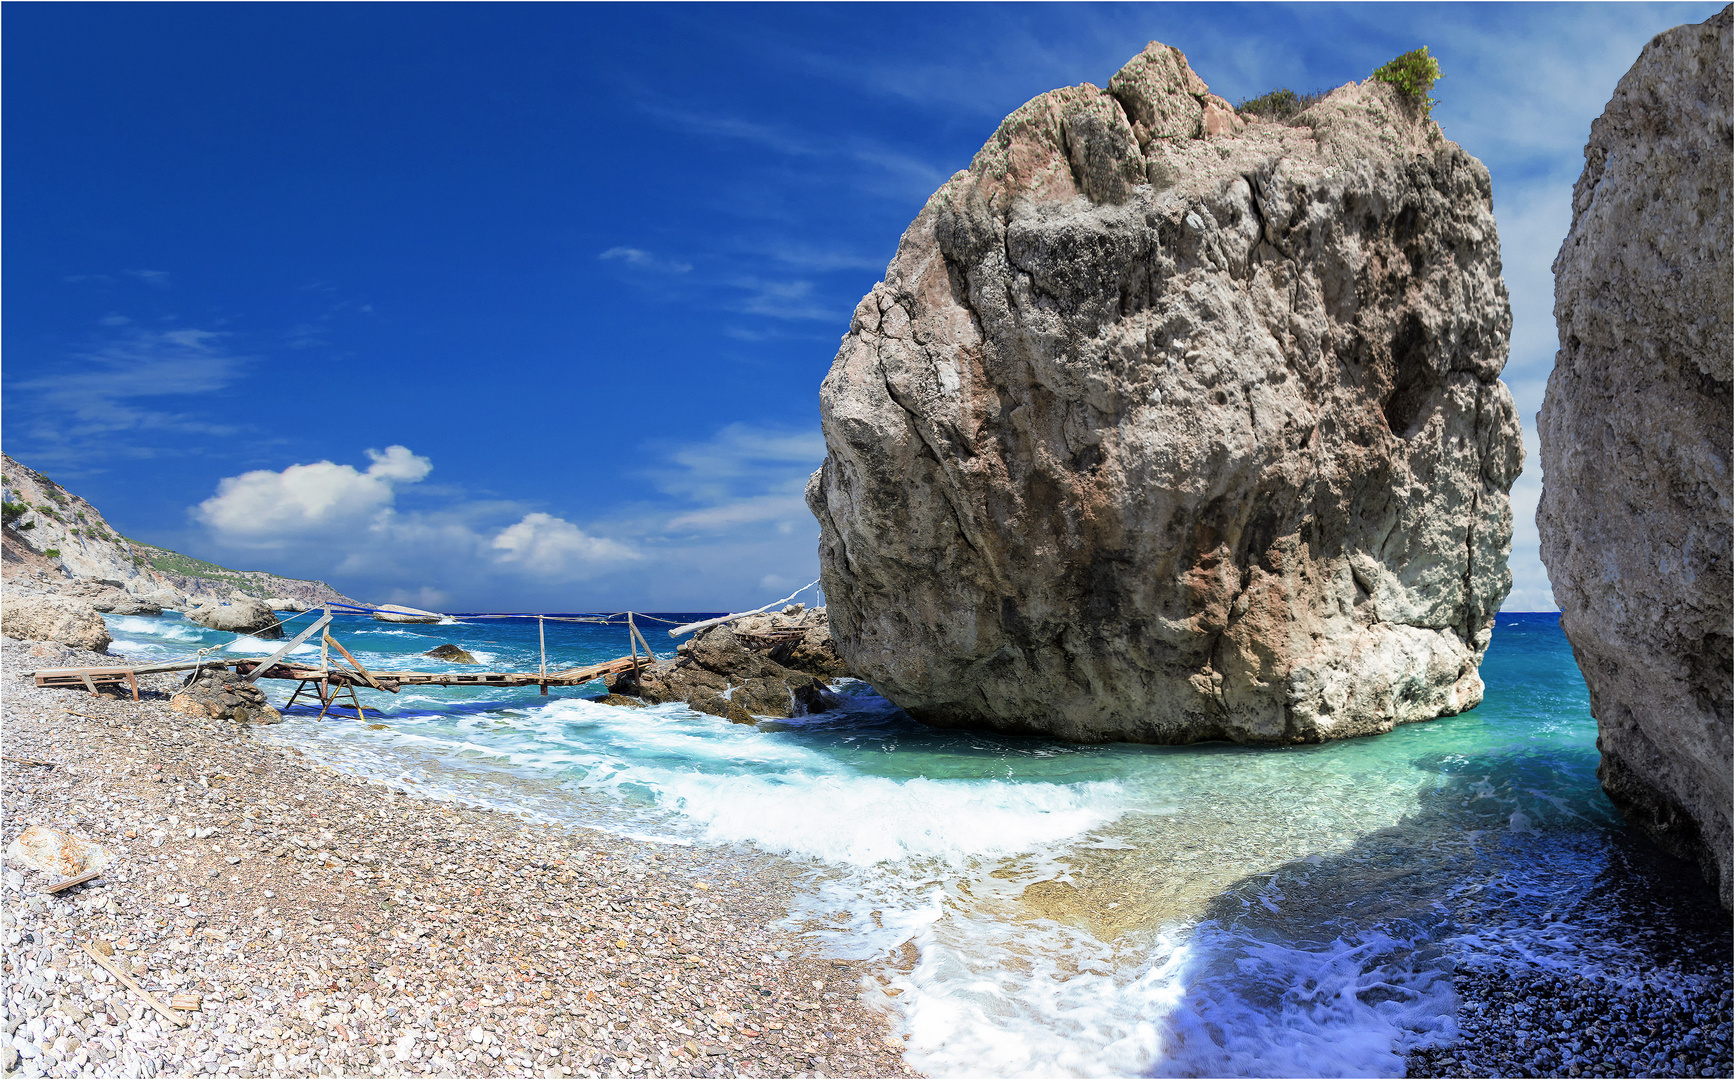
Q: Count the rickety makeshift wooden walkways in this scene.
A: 1